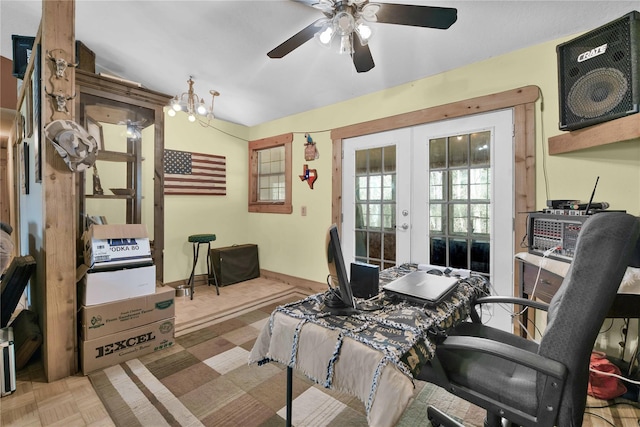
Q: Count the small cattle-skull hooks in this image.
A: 2